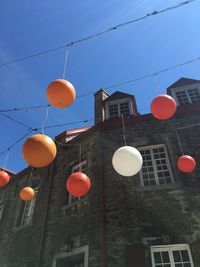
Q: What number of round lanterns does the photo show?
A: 8